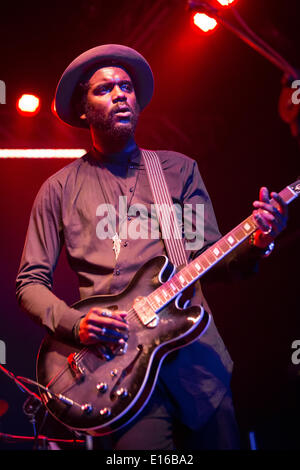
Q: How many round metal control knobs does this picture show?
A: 4